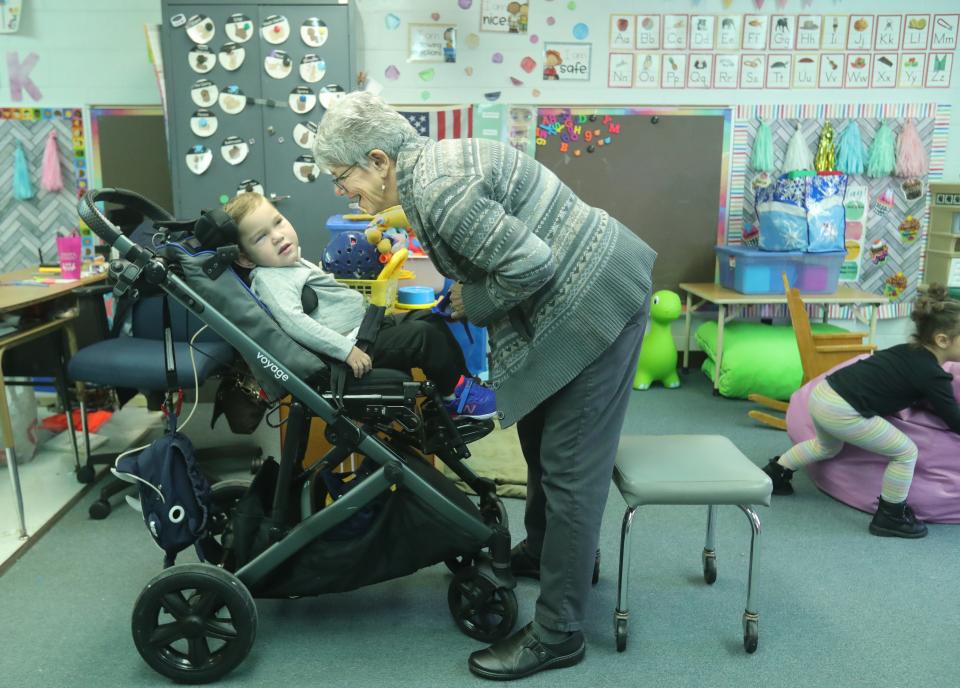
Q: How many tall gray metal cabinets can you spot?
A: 1